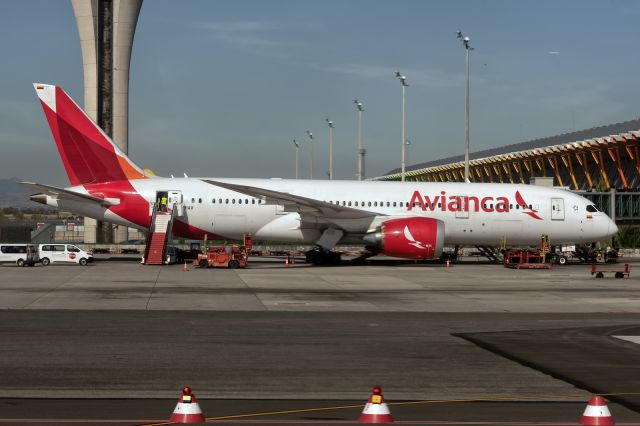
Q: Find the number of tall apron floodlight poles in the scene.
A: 6